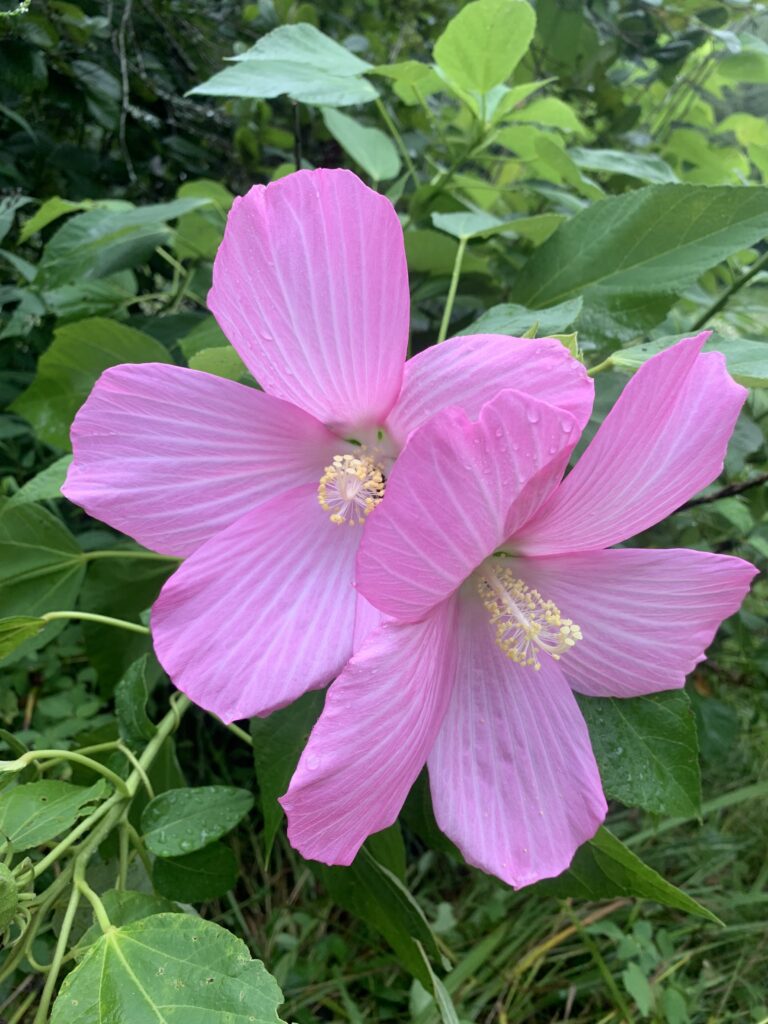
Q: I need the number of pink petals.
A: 10